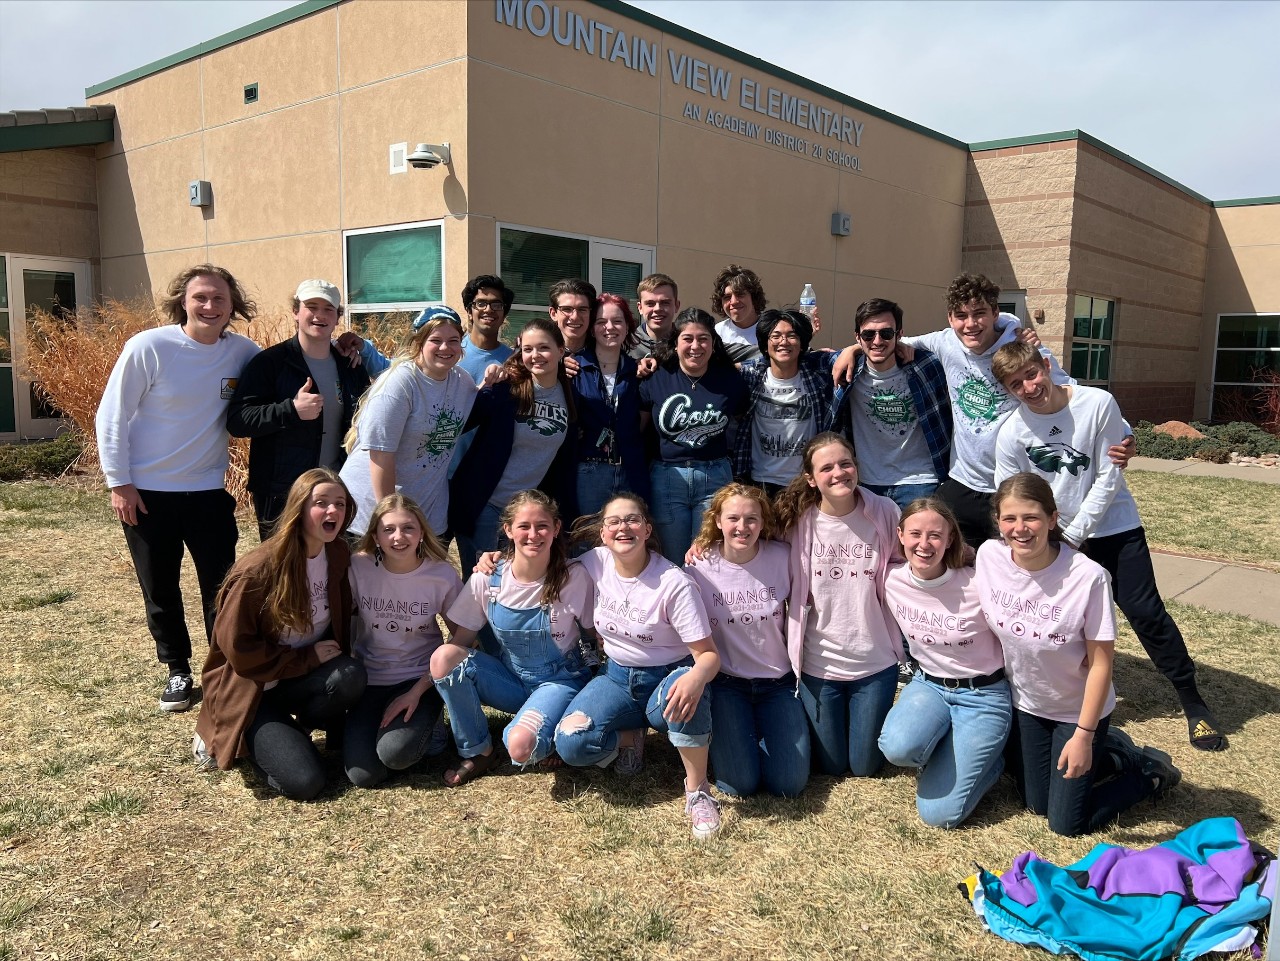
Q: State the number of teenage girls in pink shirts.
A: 8